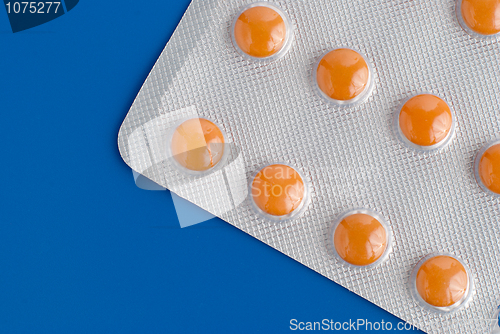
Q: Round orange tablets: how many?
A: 9